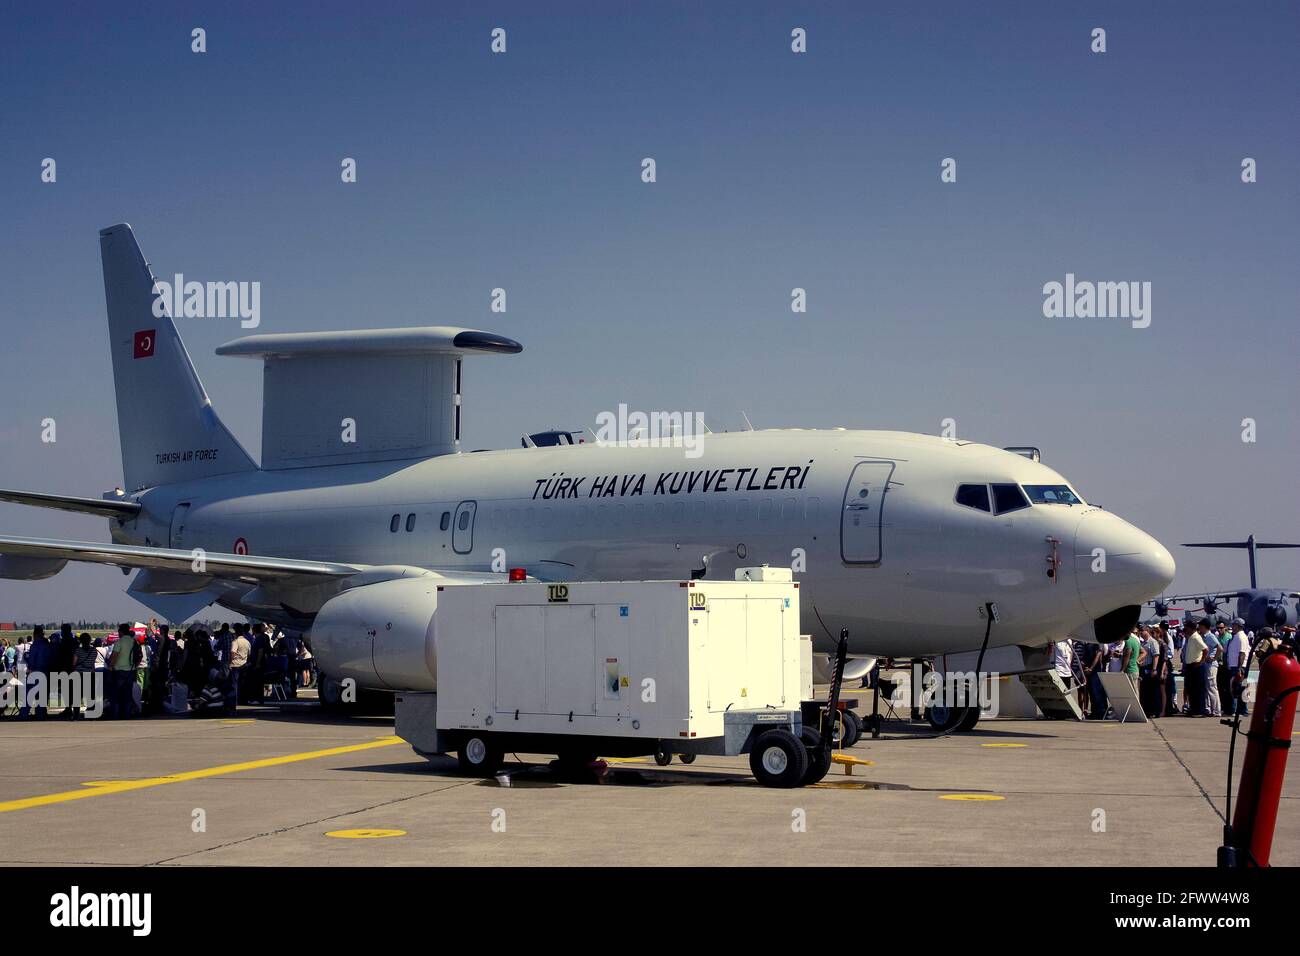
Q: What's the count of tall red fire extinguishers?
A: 1